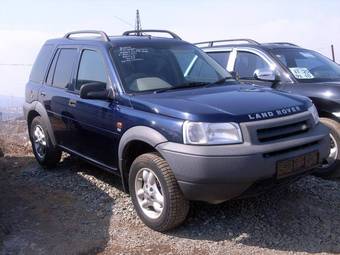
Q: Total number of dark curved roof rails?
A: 4